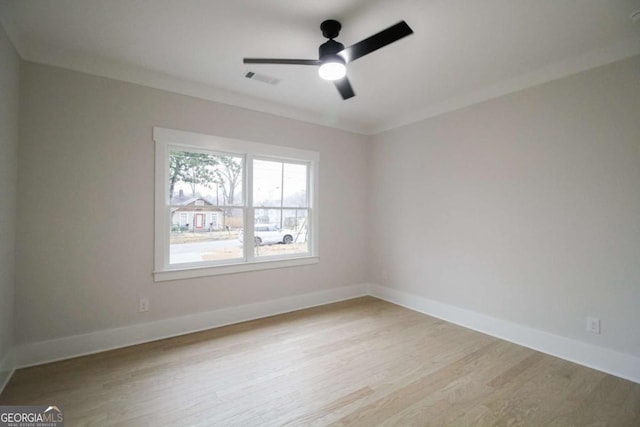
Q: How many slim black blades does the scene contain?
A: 3